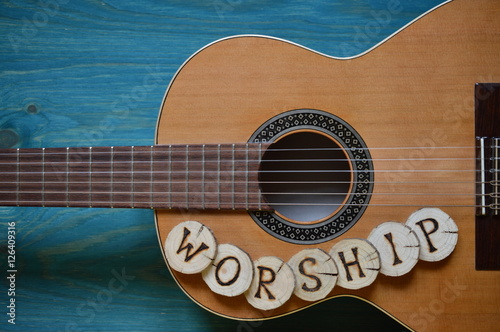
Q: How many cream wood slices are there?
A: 7